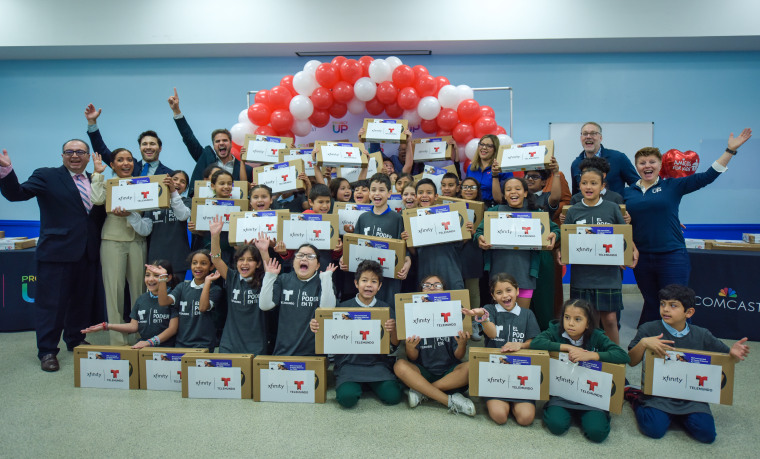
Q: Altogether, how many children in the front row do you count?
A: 9